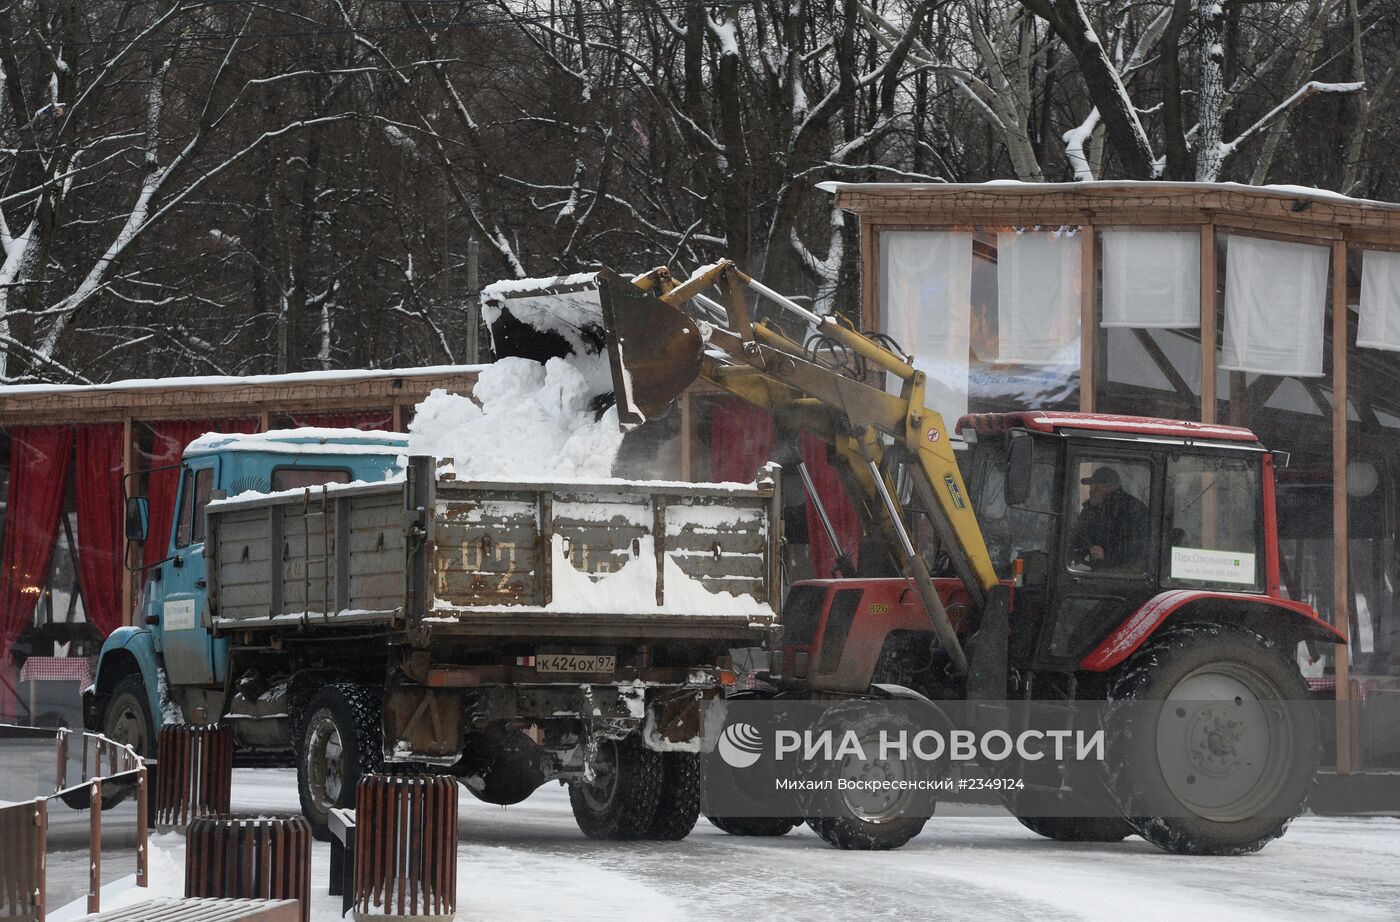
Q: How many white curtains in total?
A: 5